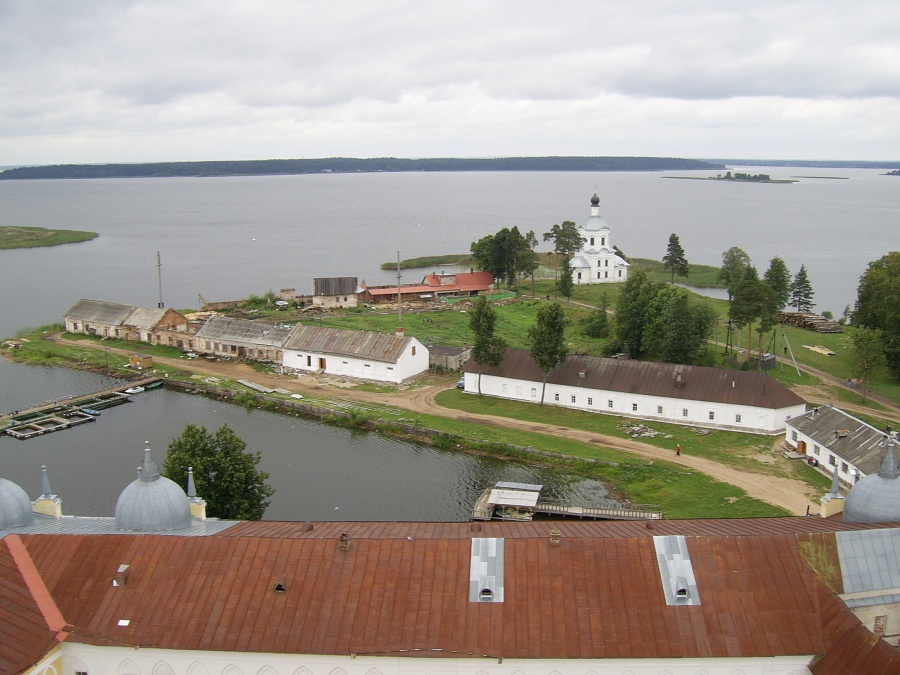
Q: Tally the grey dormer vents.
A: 2